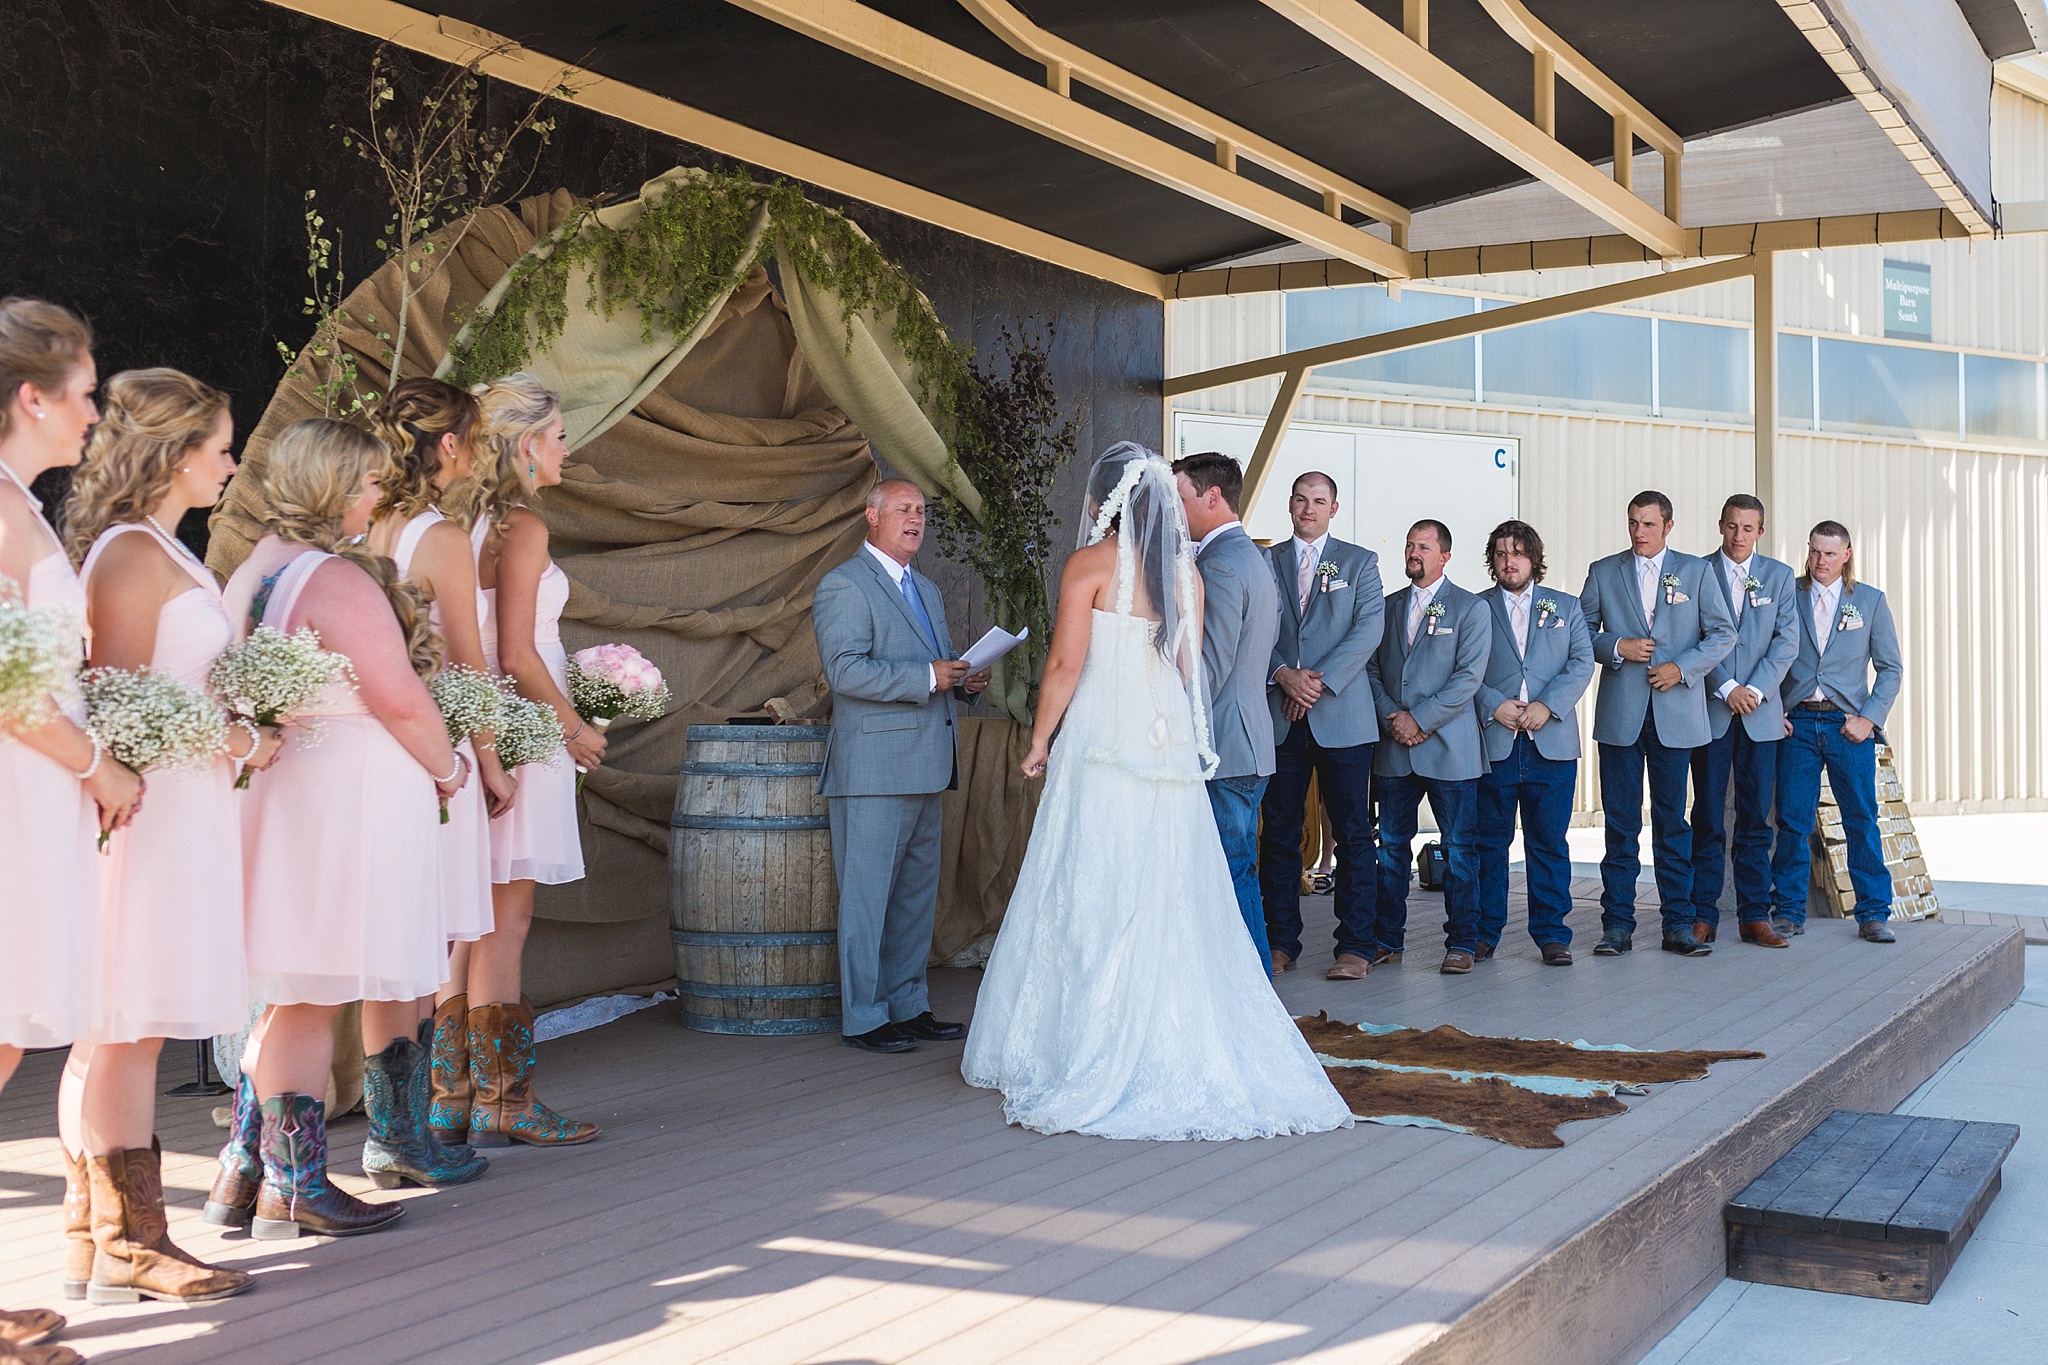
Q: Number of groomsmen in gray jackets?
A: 6